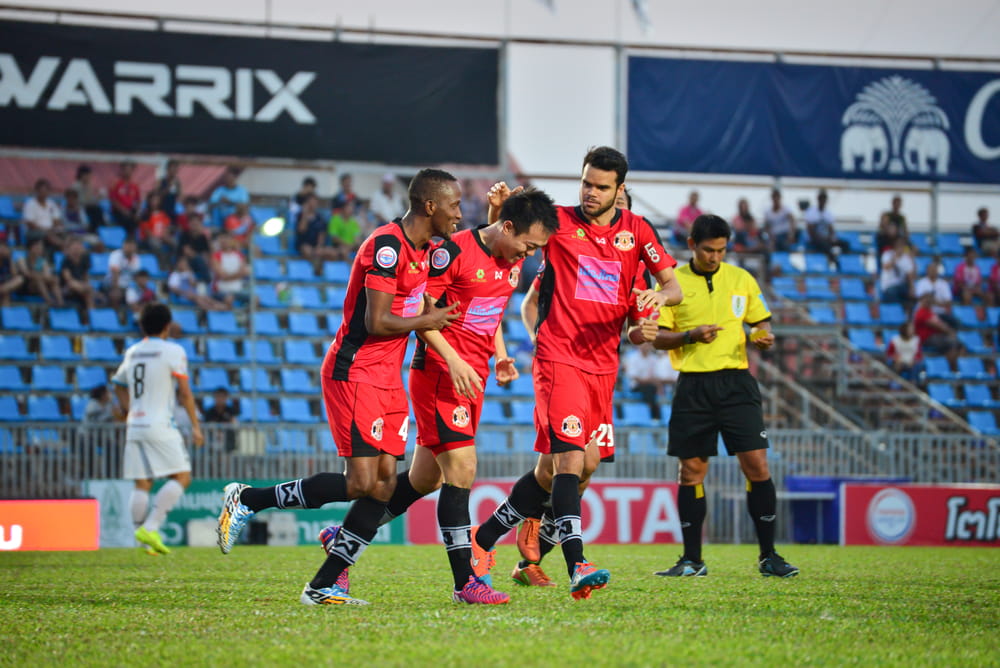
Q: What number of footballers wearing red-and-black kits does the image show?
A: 4